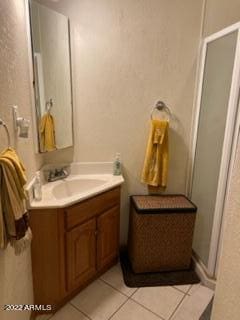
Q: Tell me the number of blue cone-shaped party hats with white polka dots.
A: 0